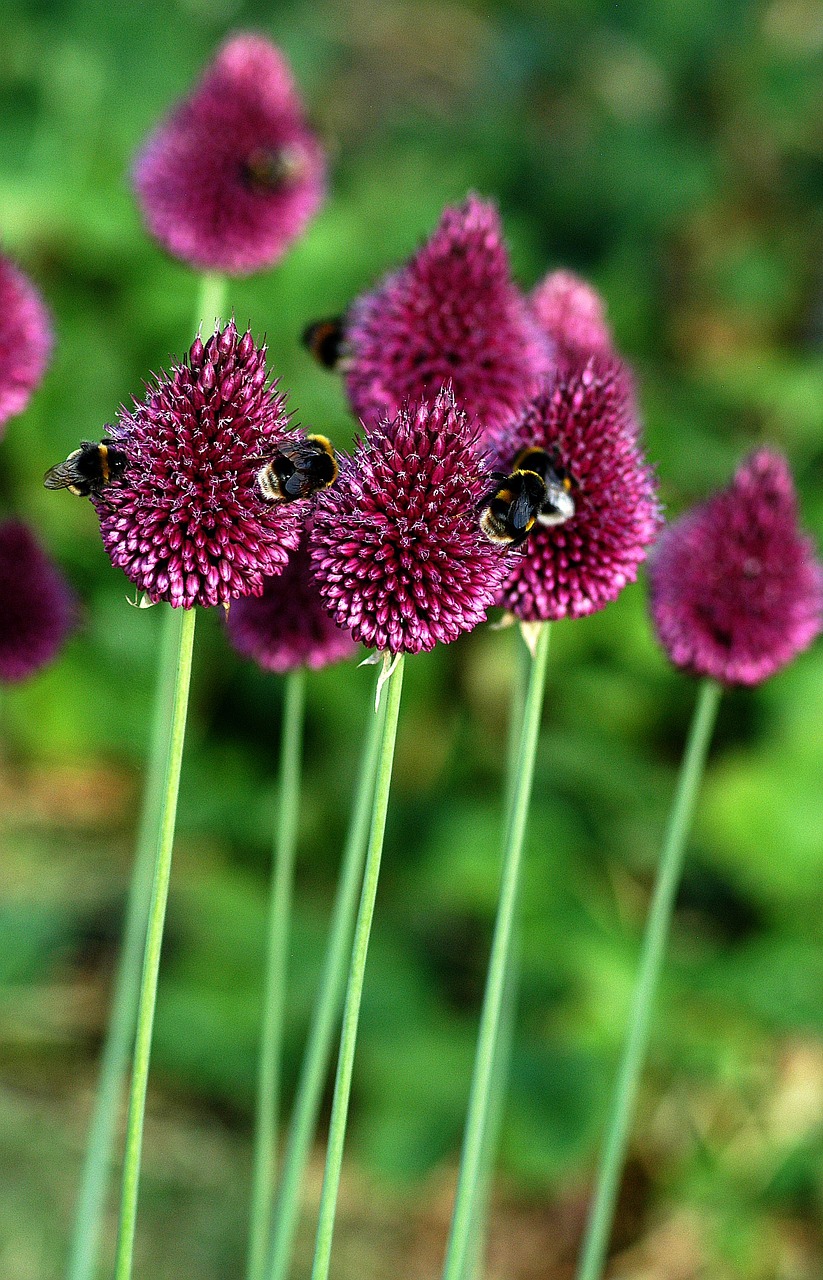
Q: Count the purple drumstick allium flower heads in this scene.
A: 10